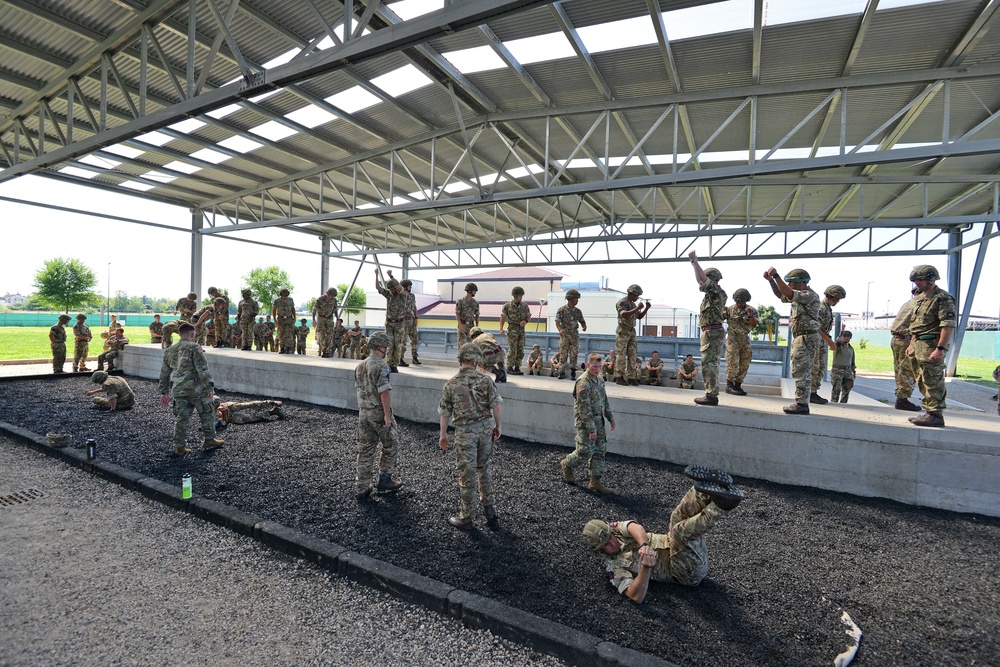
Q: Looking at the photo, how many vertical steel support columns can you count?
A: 4